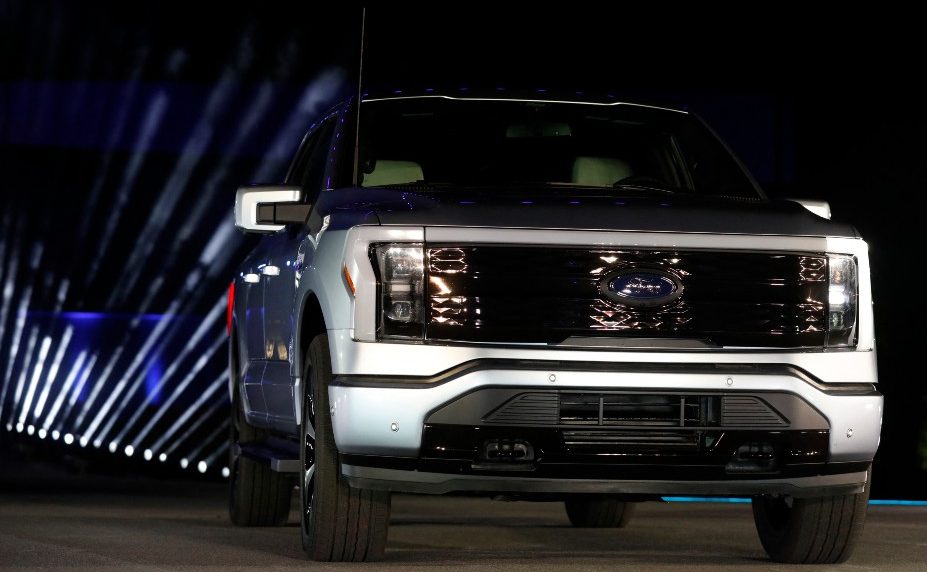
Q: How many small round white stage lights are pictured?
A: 15